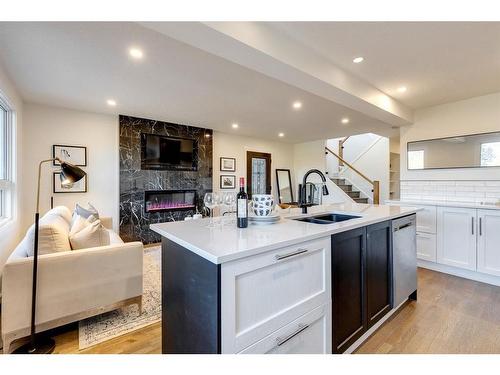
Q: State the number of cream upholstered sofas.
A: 1